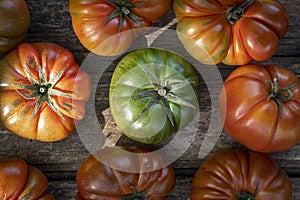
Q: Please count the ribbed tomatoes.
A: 9